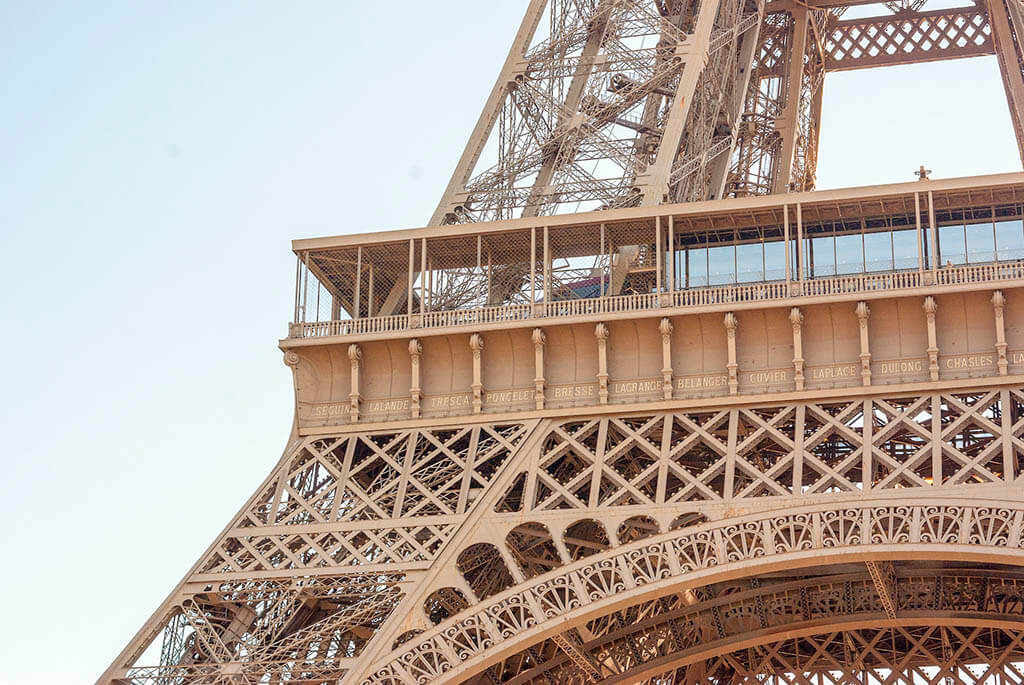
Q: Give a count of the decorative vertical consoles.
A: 11